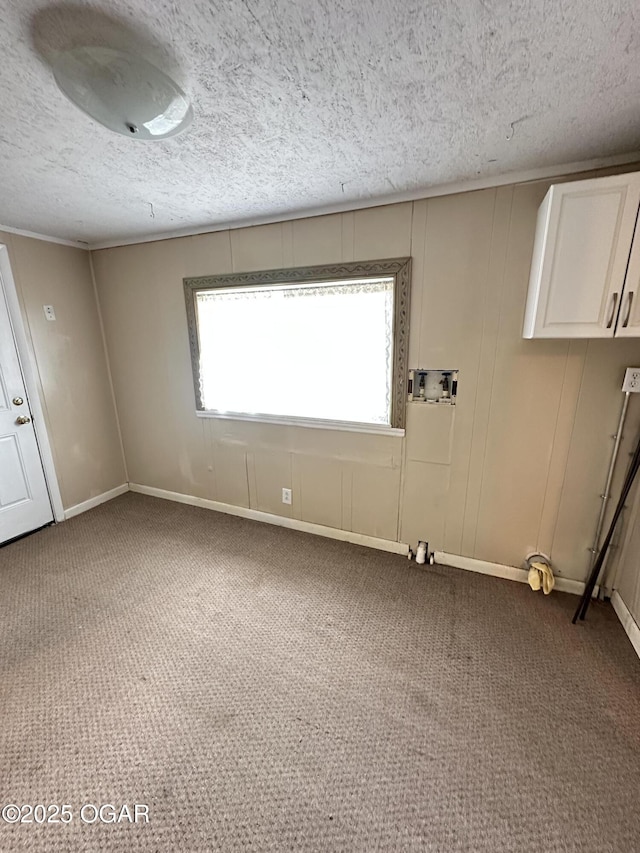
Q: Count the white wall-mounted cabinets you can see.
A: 1